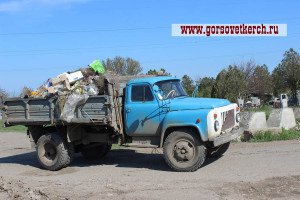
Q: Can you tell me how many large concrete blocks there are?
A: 2